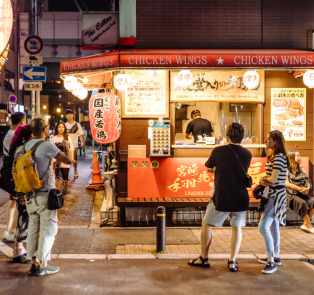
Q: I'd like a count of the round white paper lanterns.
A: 7